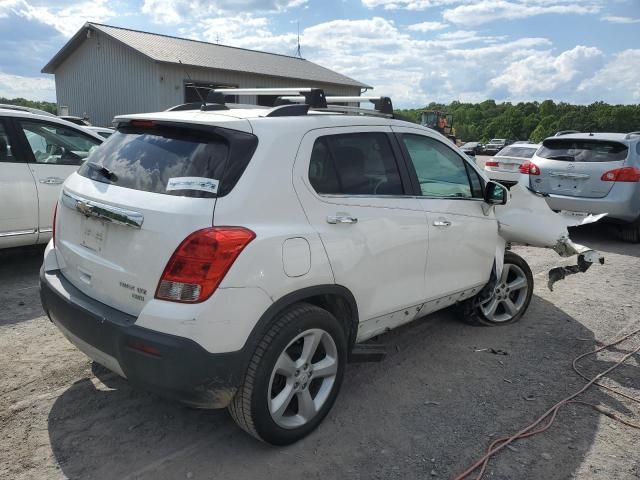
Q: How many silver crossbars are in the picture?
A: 2